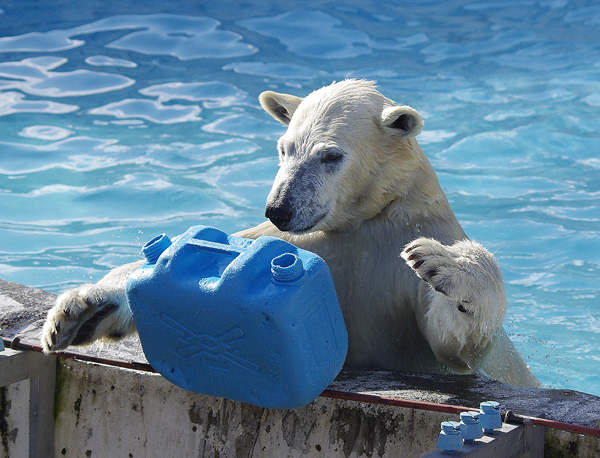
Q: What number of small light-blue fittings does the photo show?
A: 3